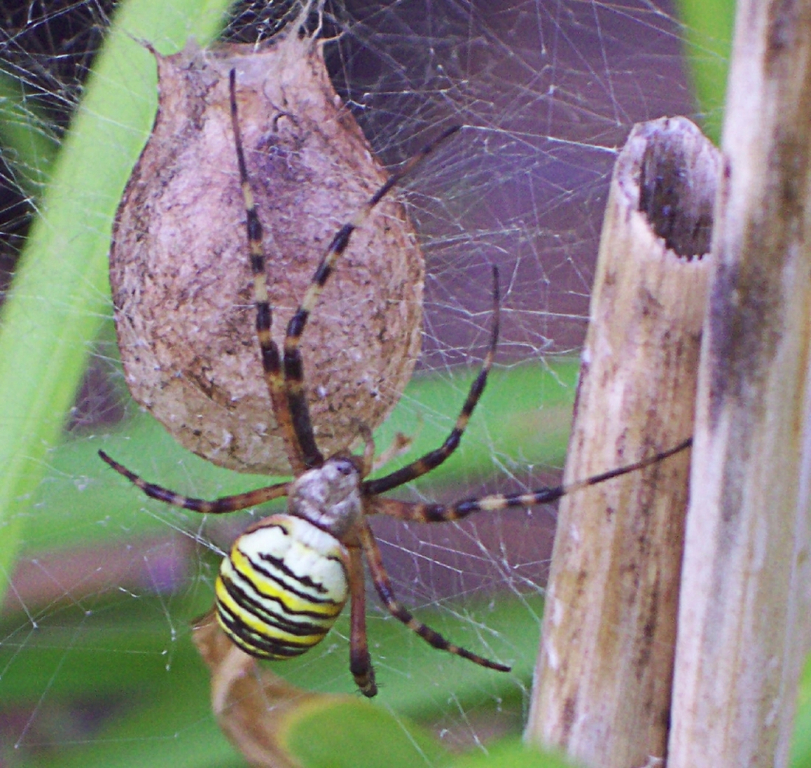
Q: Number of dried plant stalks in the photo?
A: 2